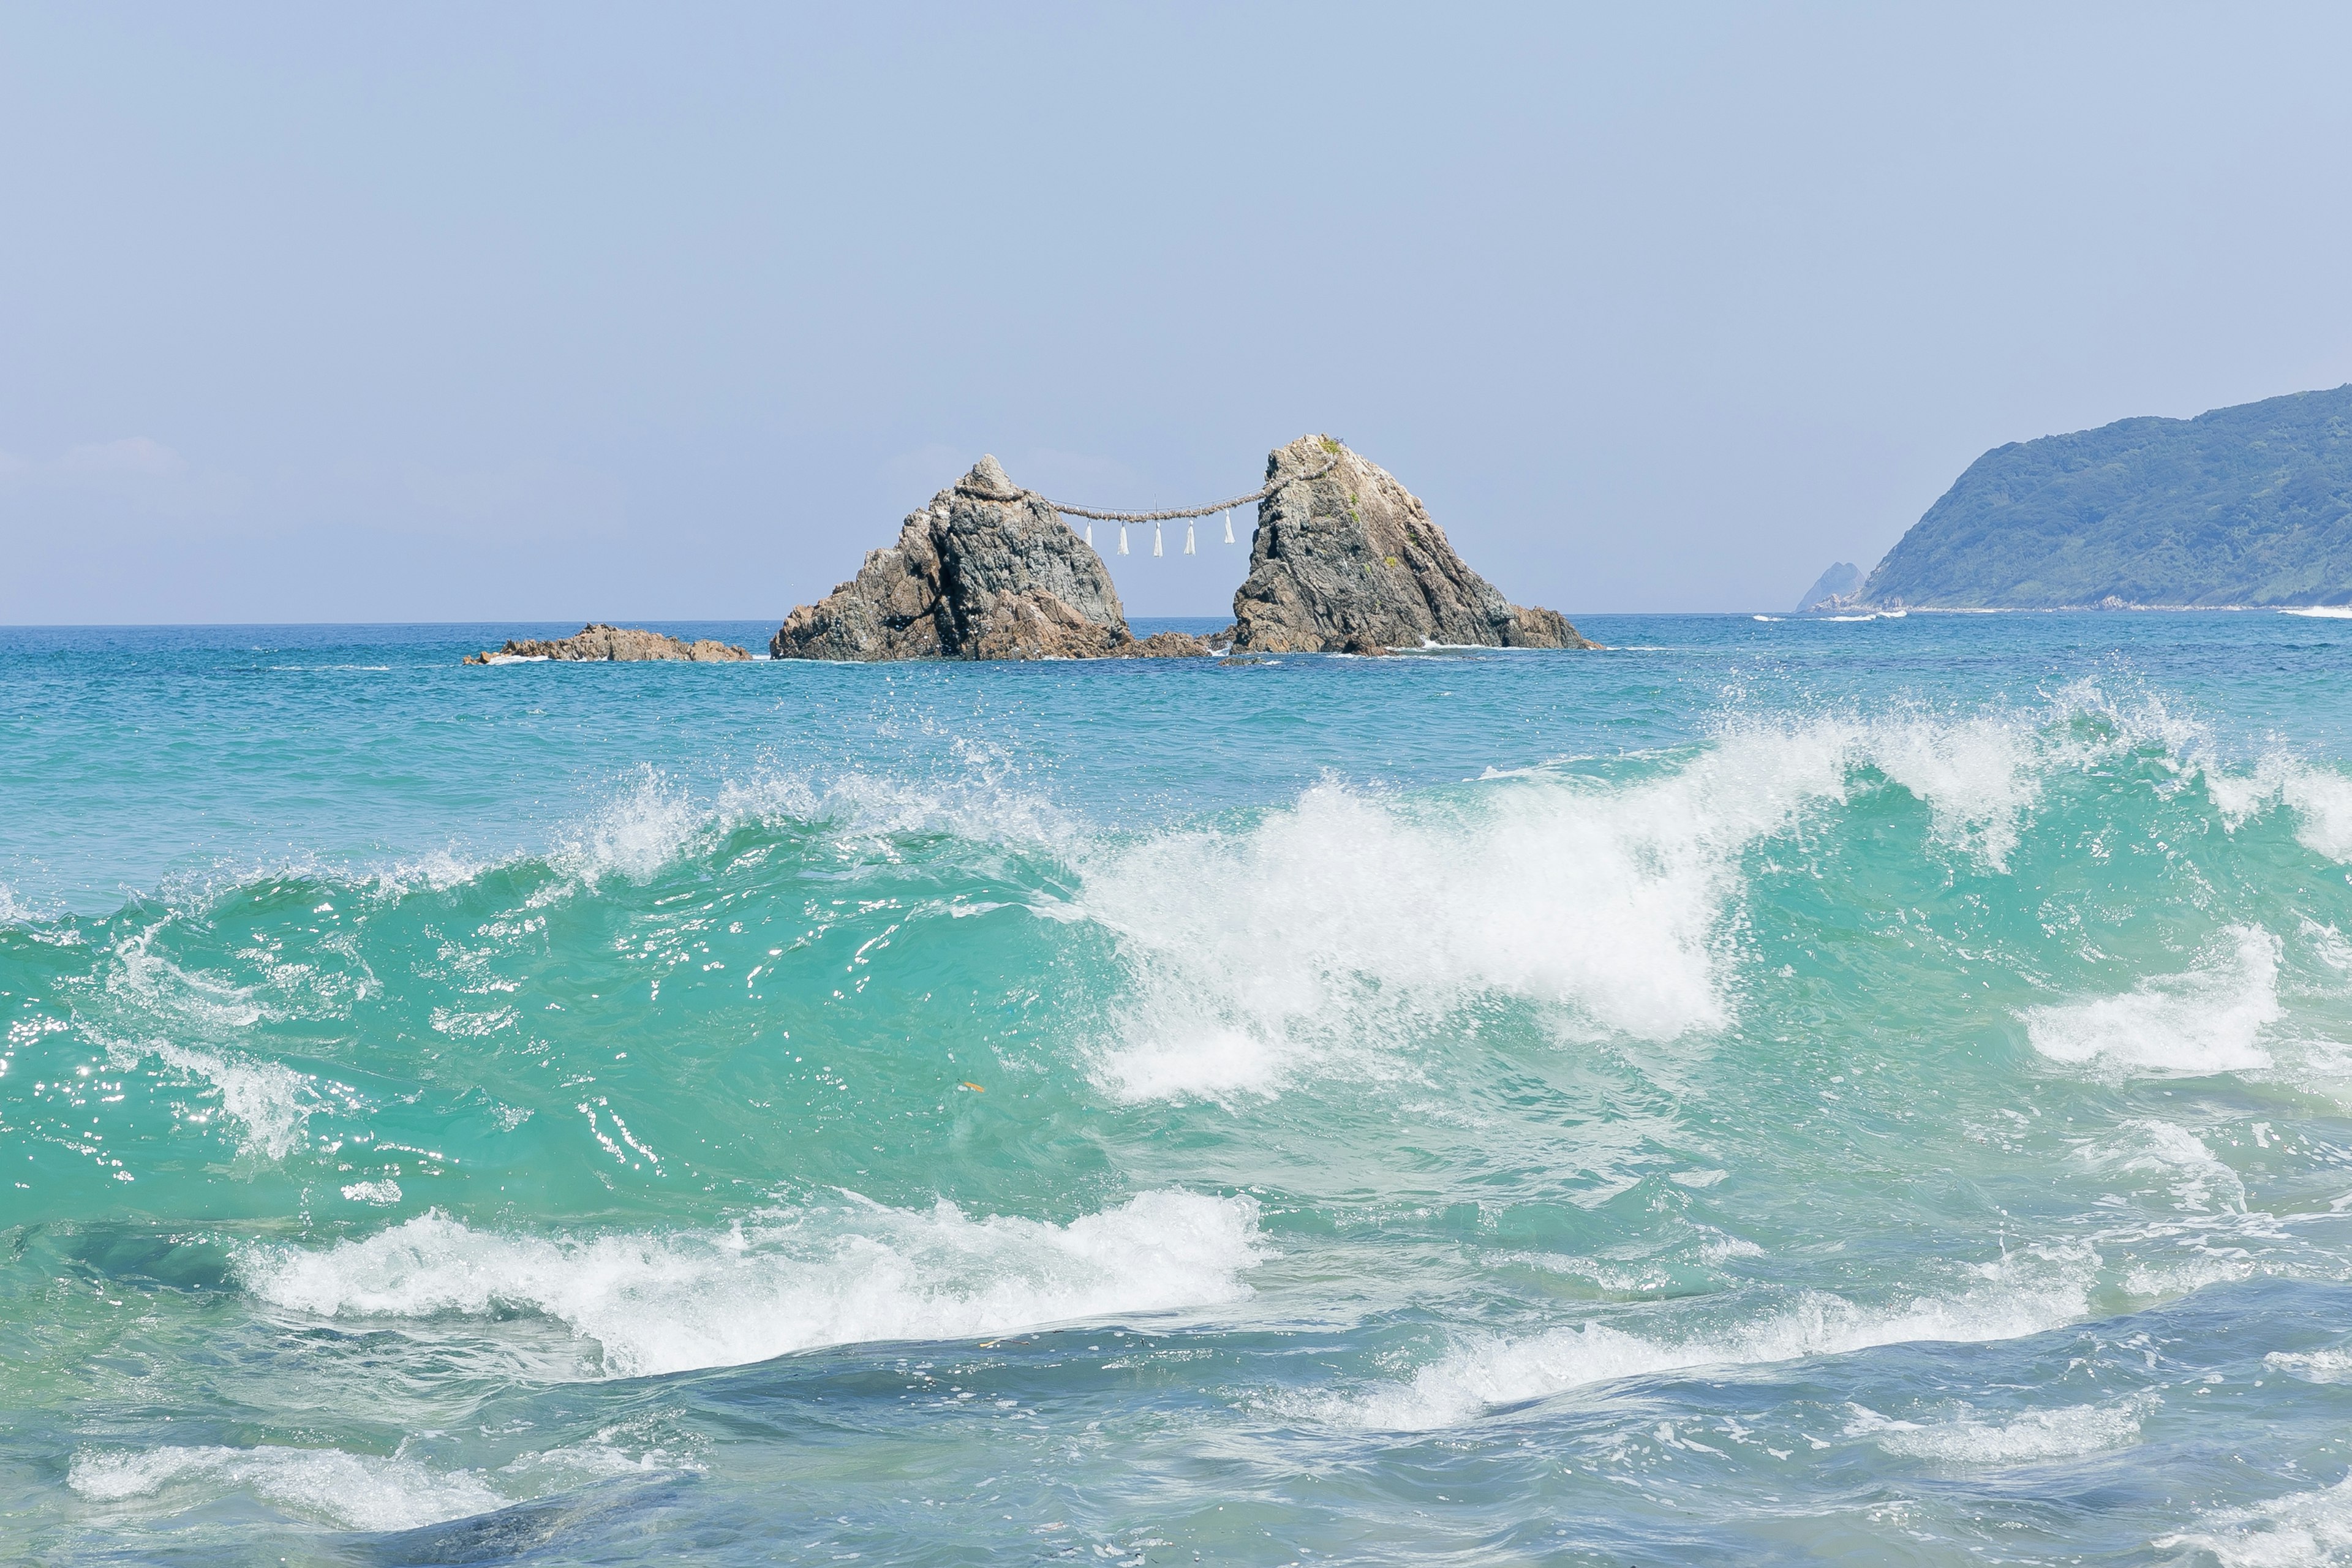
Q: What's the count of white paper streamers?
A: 5